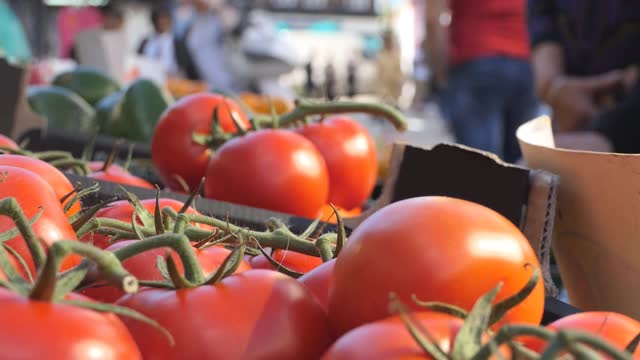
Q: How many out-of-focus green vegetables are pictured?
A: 4